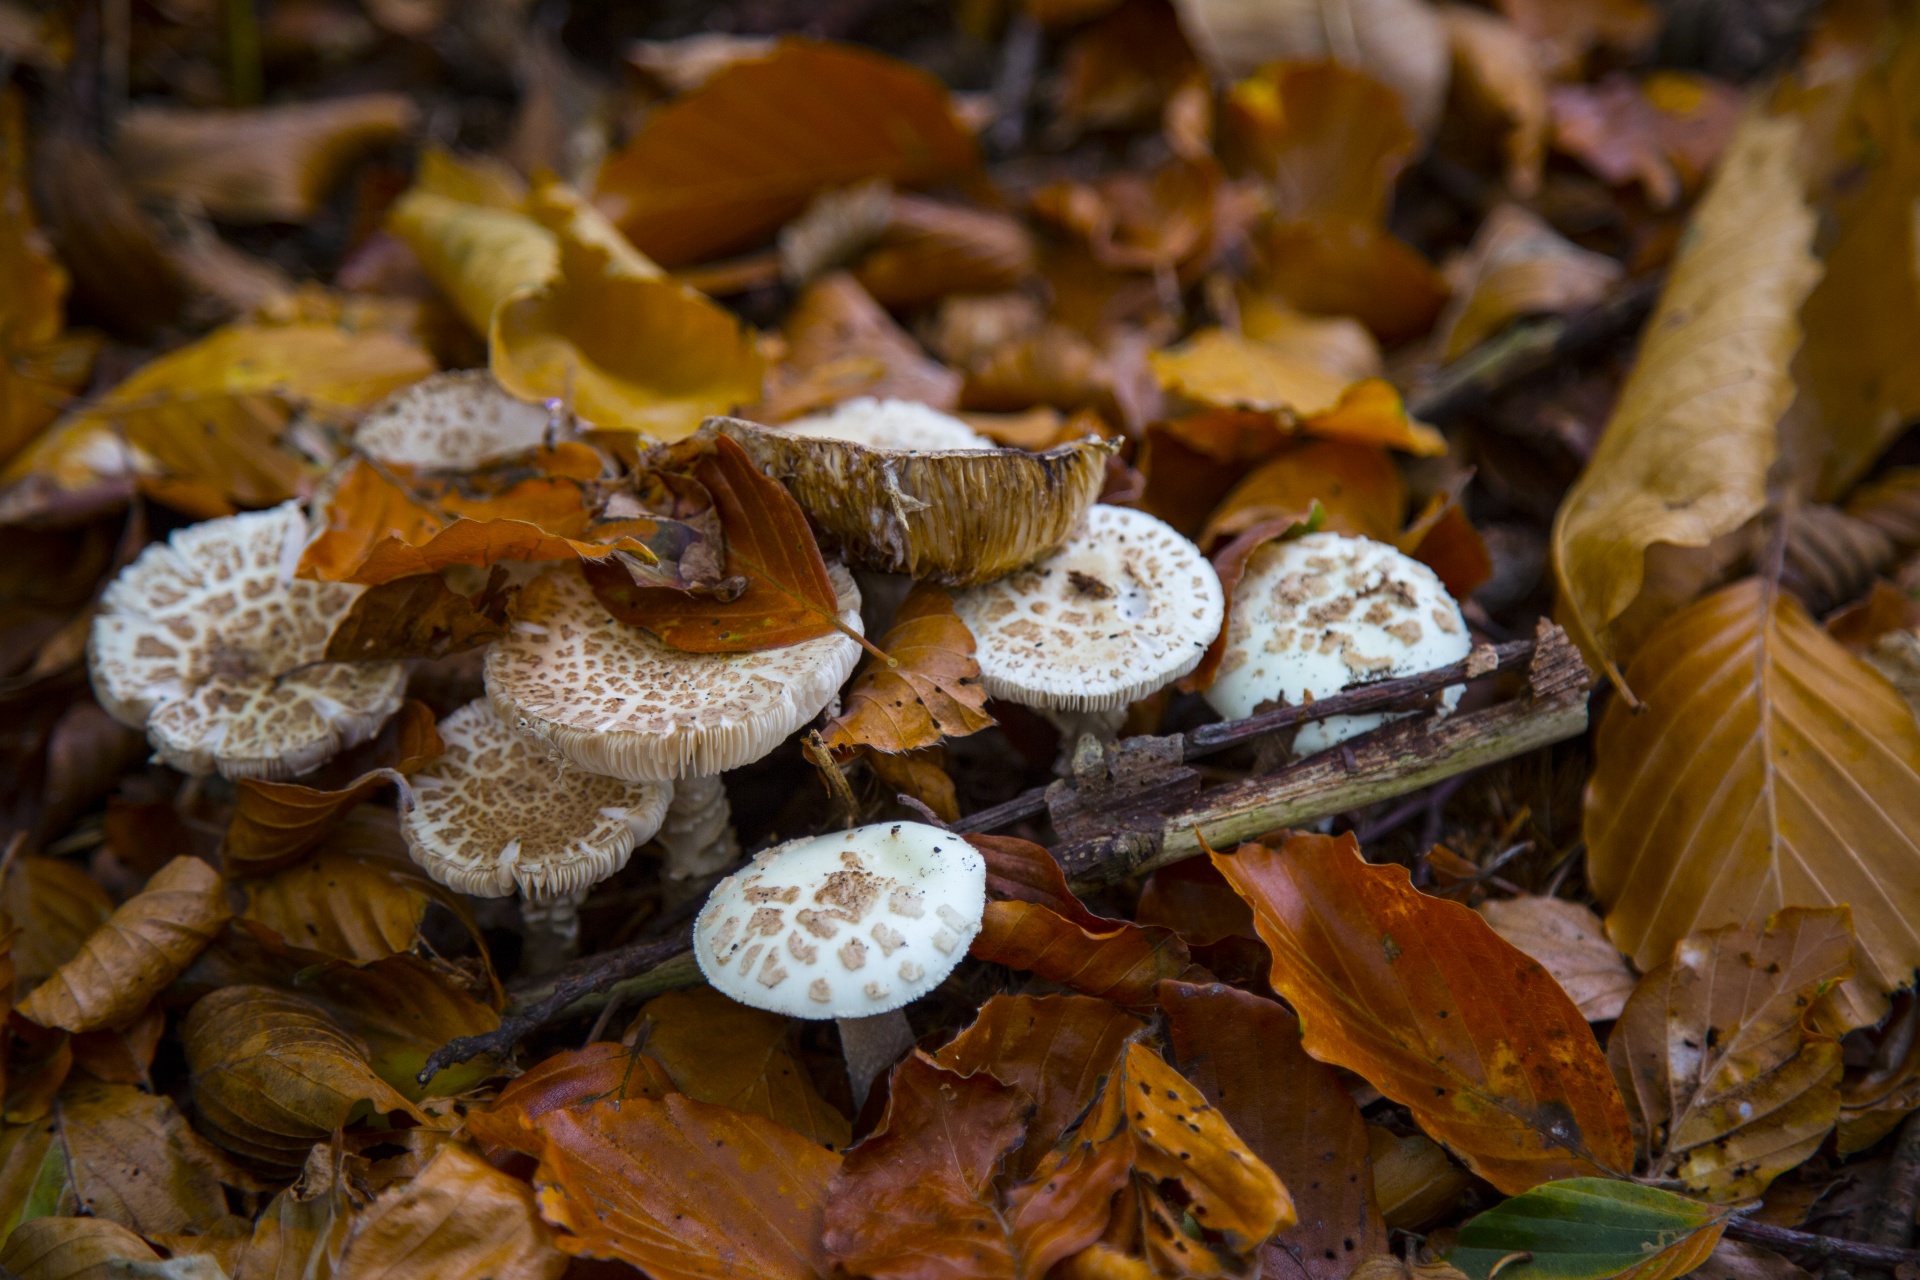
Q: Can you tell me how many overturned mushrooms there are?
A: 1